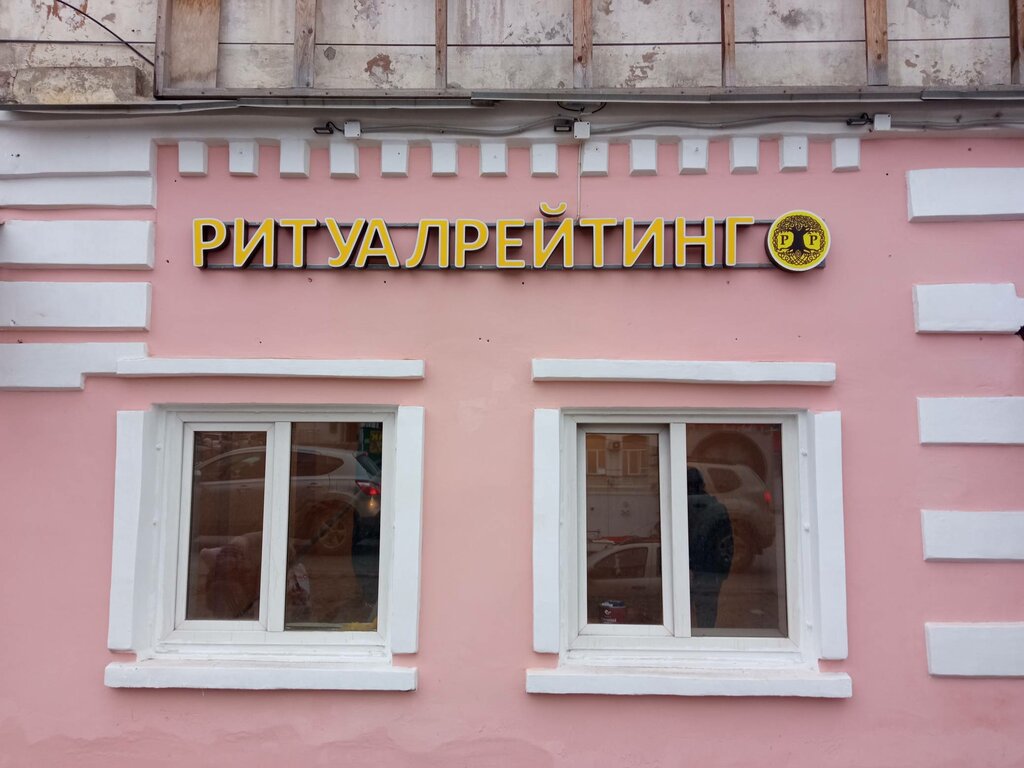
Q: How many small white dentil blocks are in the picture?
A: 14